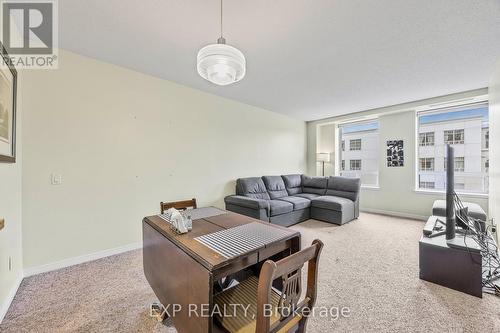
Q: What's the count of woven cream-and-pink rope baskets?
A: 0